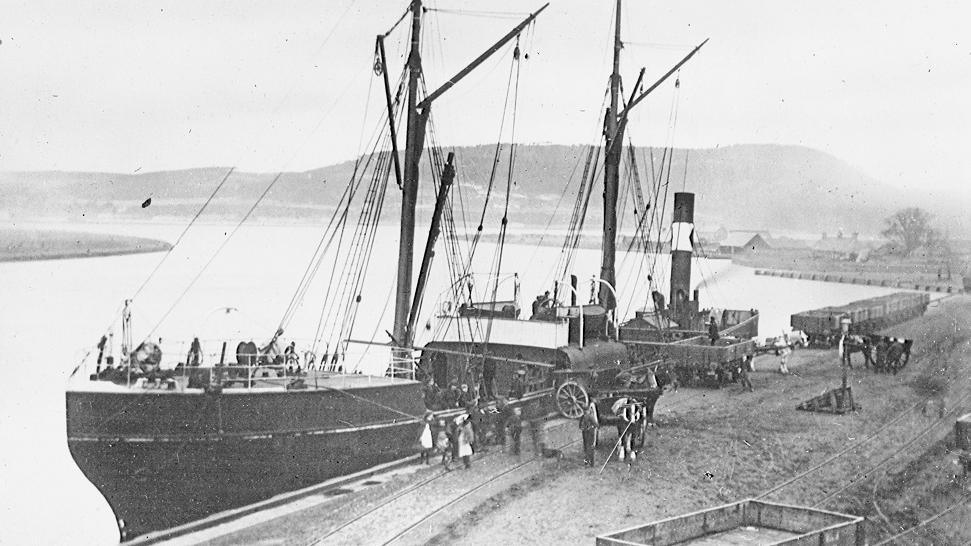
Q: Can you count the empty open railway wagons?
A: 1